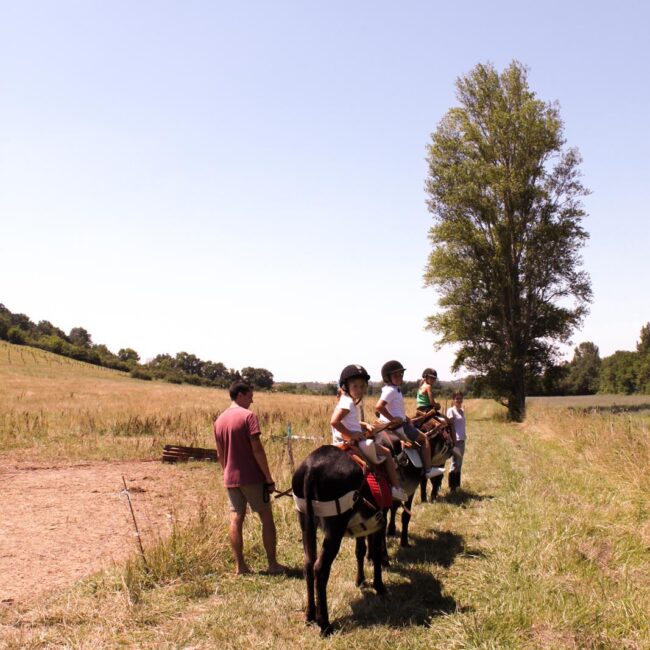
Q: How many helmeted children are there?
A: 3